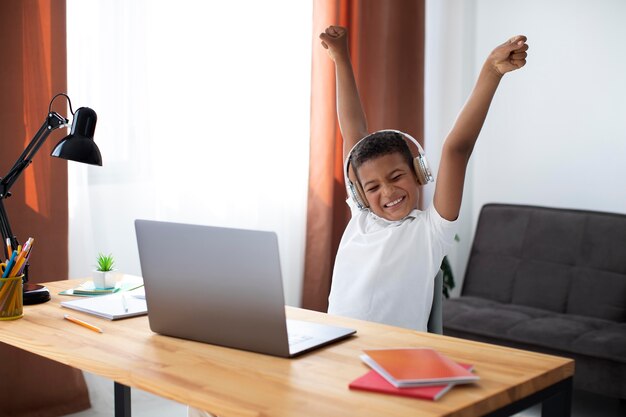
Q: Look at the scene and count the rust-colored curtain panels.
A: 2